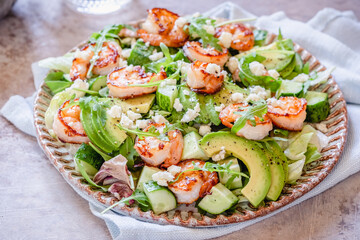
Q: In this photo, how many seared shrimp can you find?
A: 11